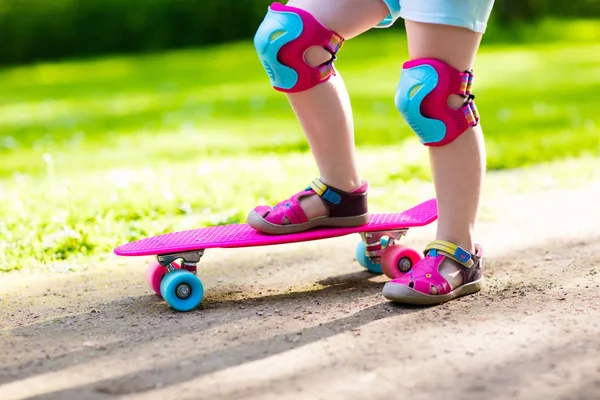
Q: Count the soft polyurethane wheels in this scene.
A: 4